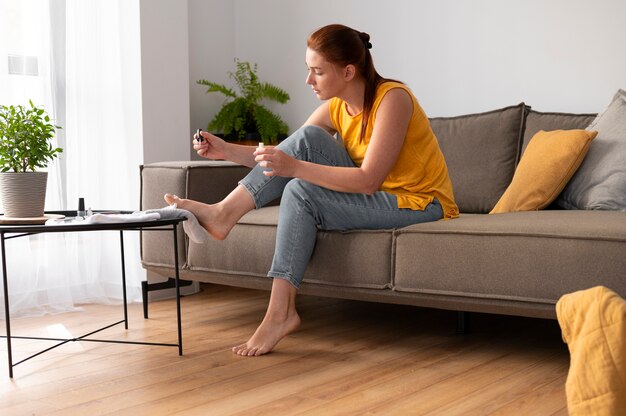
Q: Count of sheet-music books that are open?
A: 0